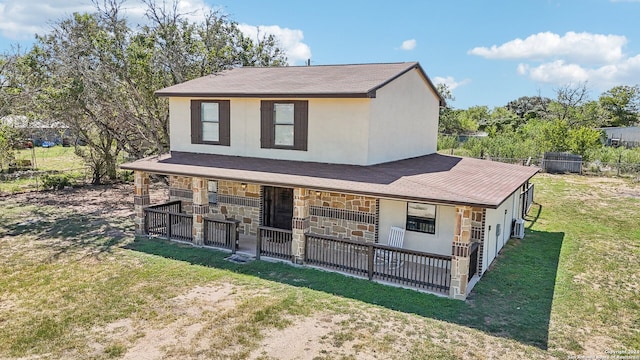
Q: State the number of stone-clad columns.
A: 4